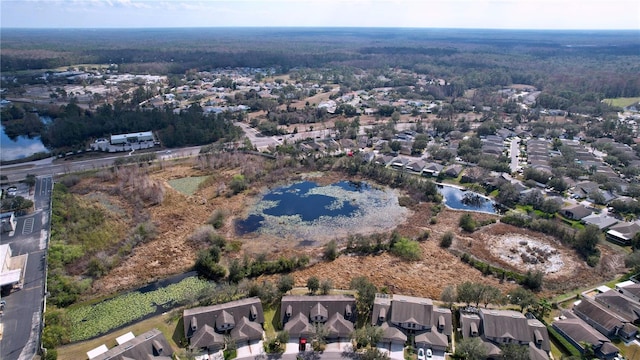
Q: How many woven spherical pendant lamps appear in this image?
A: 0